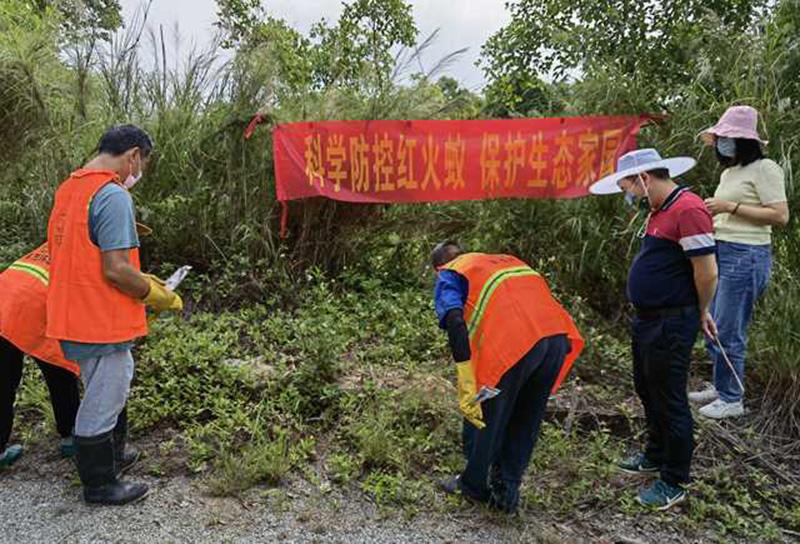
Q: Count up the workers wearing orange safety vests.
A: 3